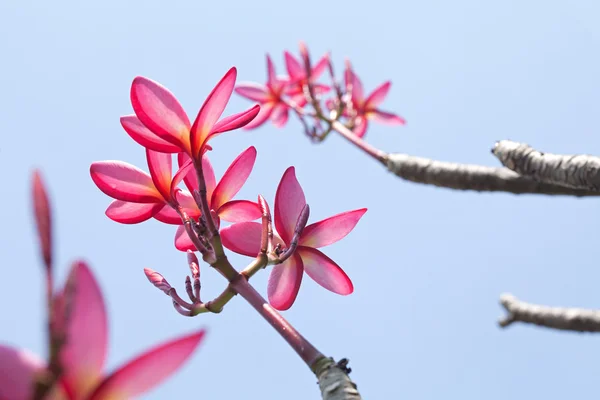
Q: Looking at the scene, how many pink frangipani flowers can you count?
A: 8